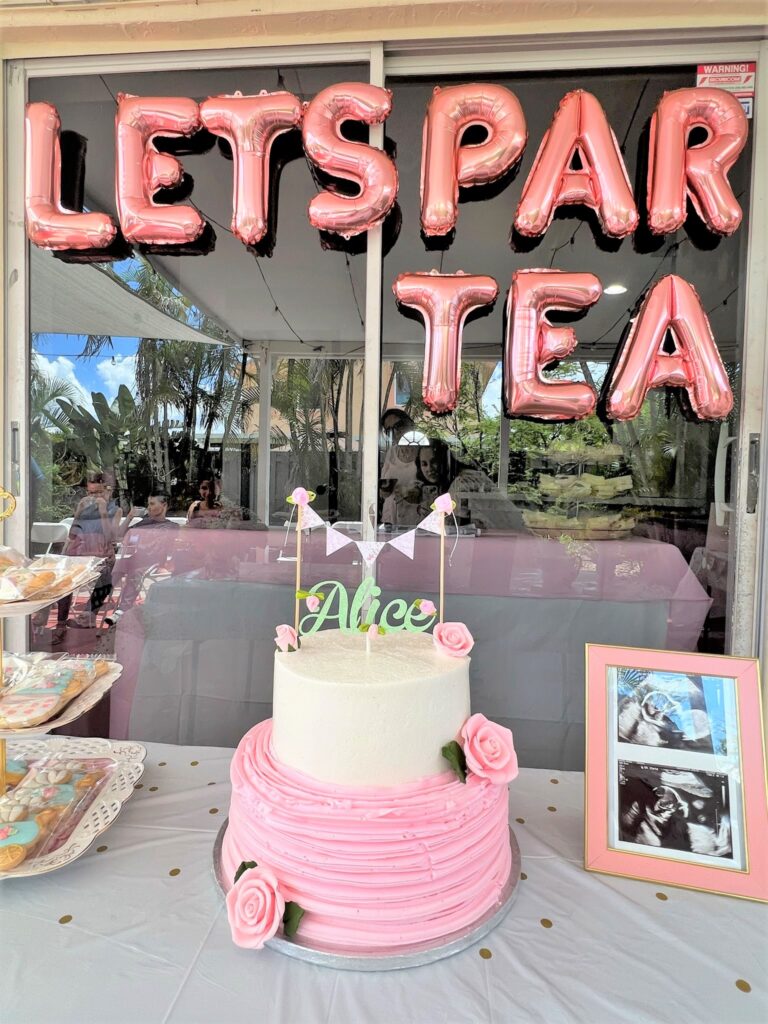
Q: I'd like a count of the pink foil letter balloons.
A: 10